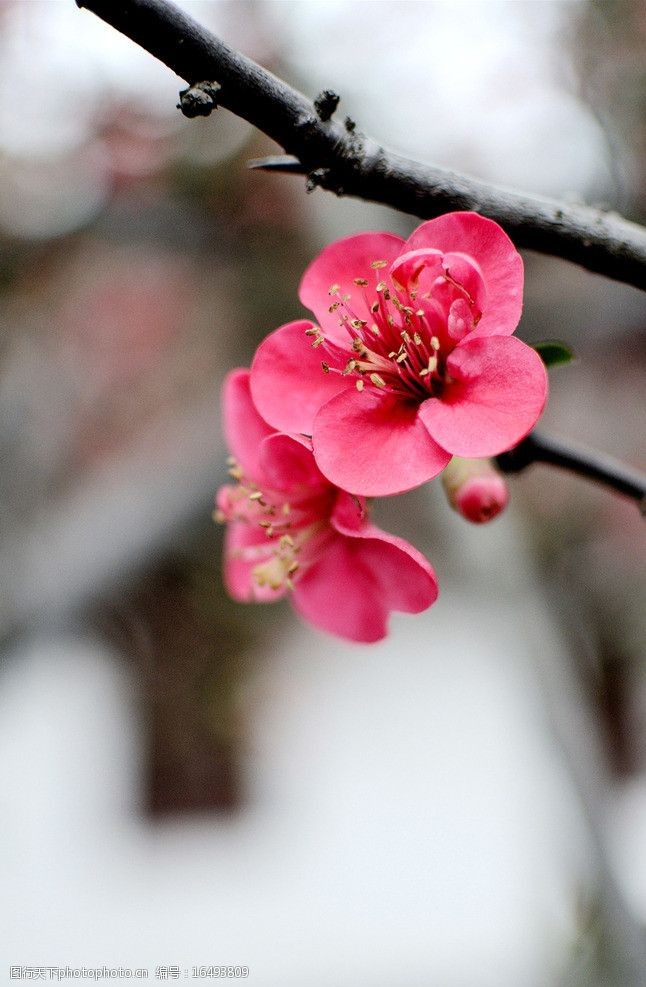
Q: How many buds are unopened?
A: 1